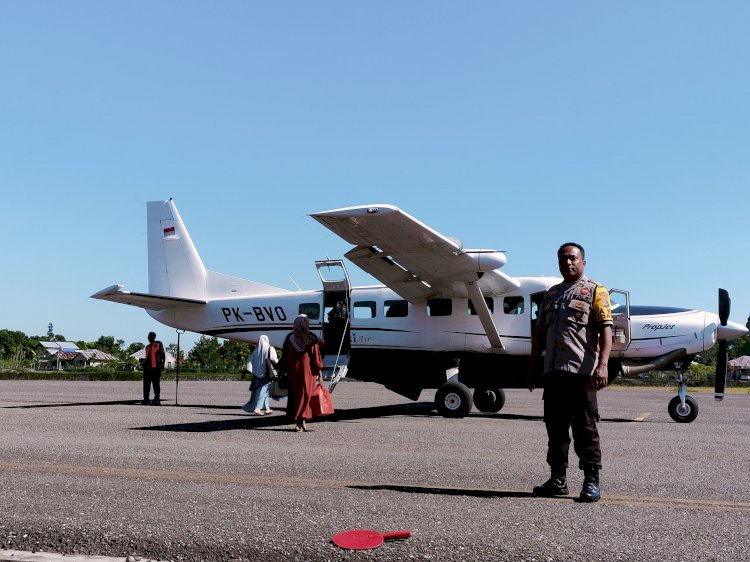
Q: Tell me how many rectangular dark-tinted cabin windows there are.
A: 6